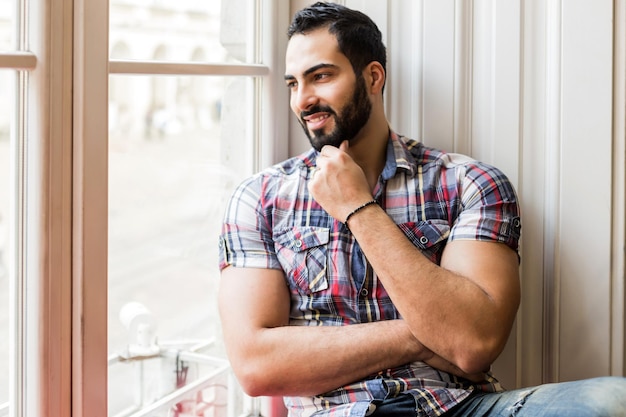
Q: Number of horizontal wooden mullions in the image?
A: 2